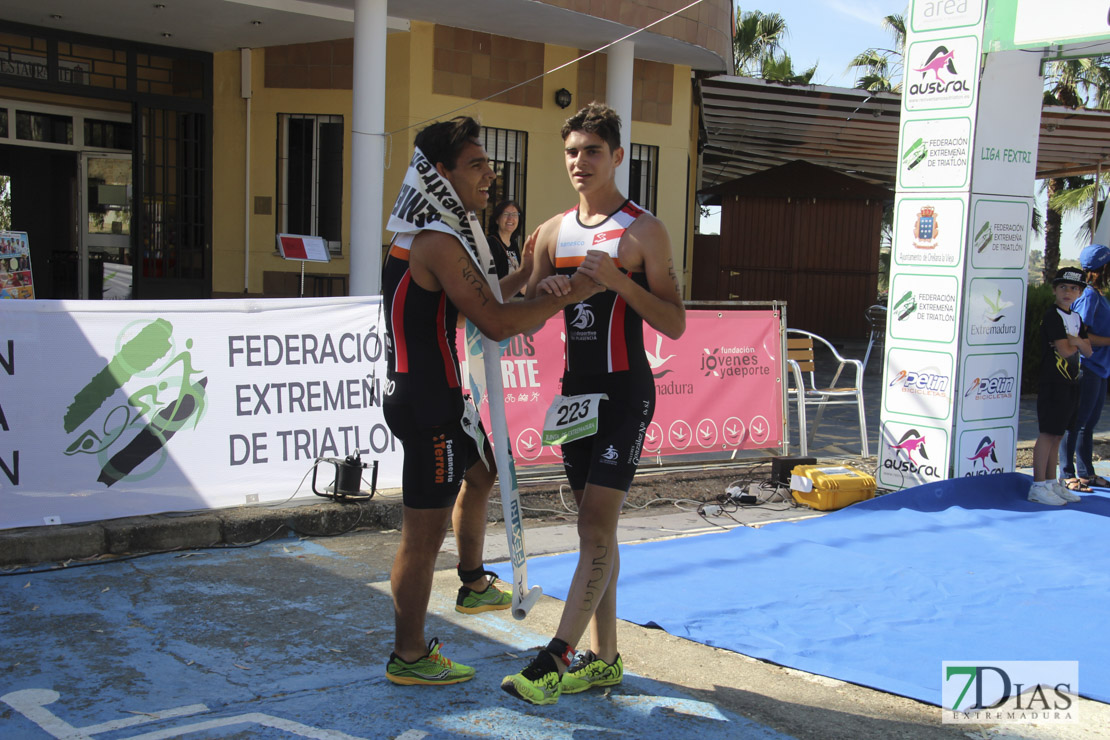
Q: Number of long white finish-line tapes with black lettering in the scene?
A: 1